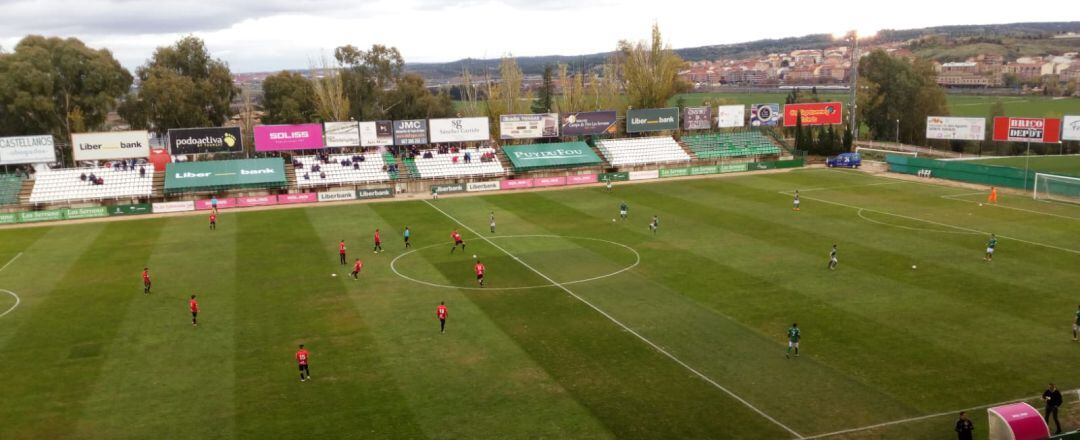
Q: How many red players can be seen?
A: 10